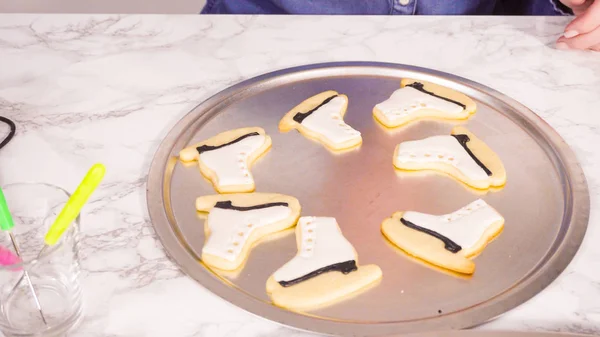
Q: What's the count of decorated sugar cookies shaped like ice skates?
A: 7